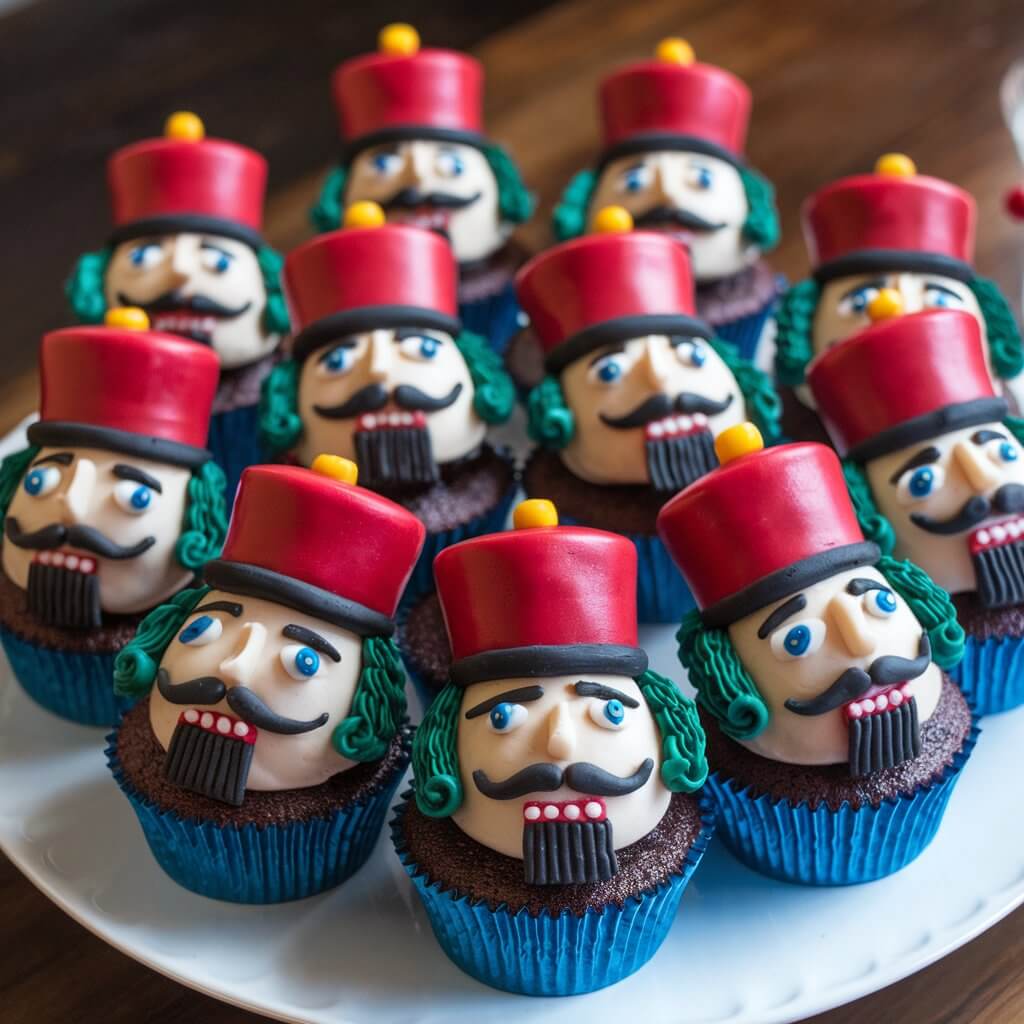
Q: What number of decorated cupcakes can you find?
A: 11